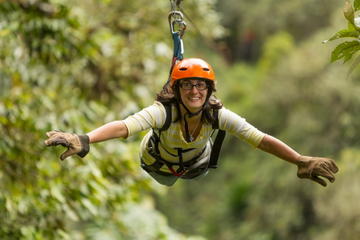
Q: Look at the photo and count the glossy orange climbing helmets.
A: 1